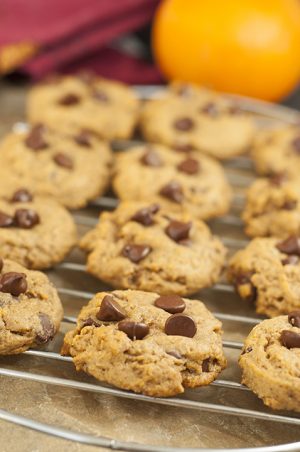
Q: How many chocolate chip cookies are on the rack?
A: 12